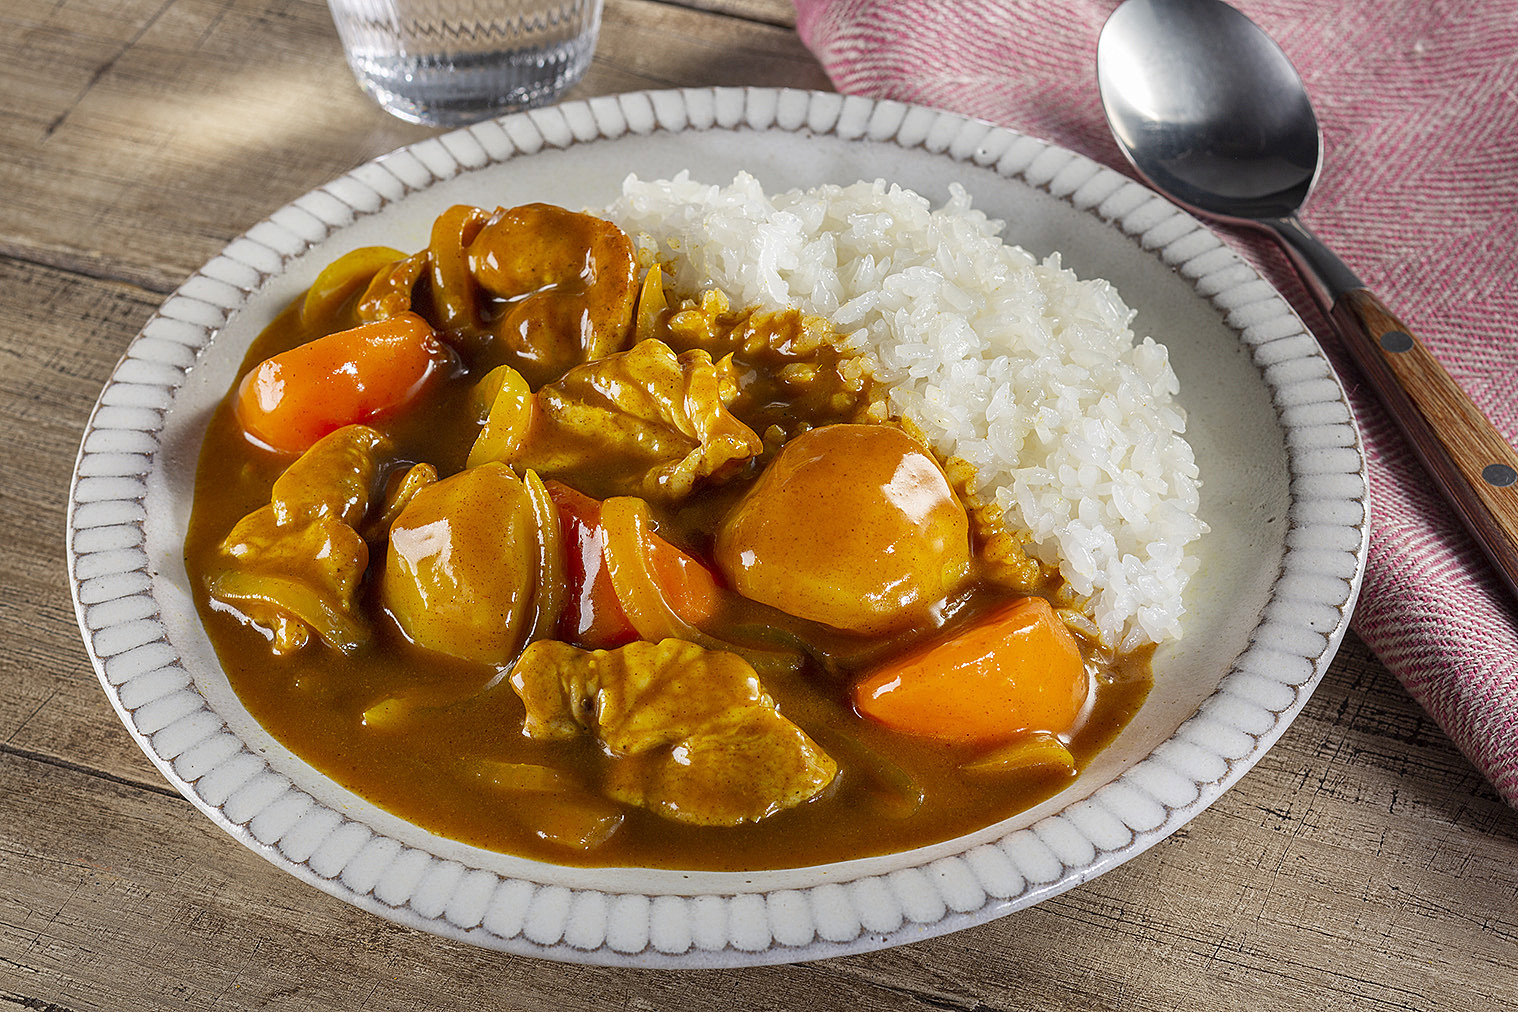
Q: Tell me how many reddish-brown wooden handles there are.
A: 1